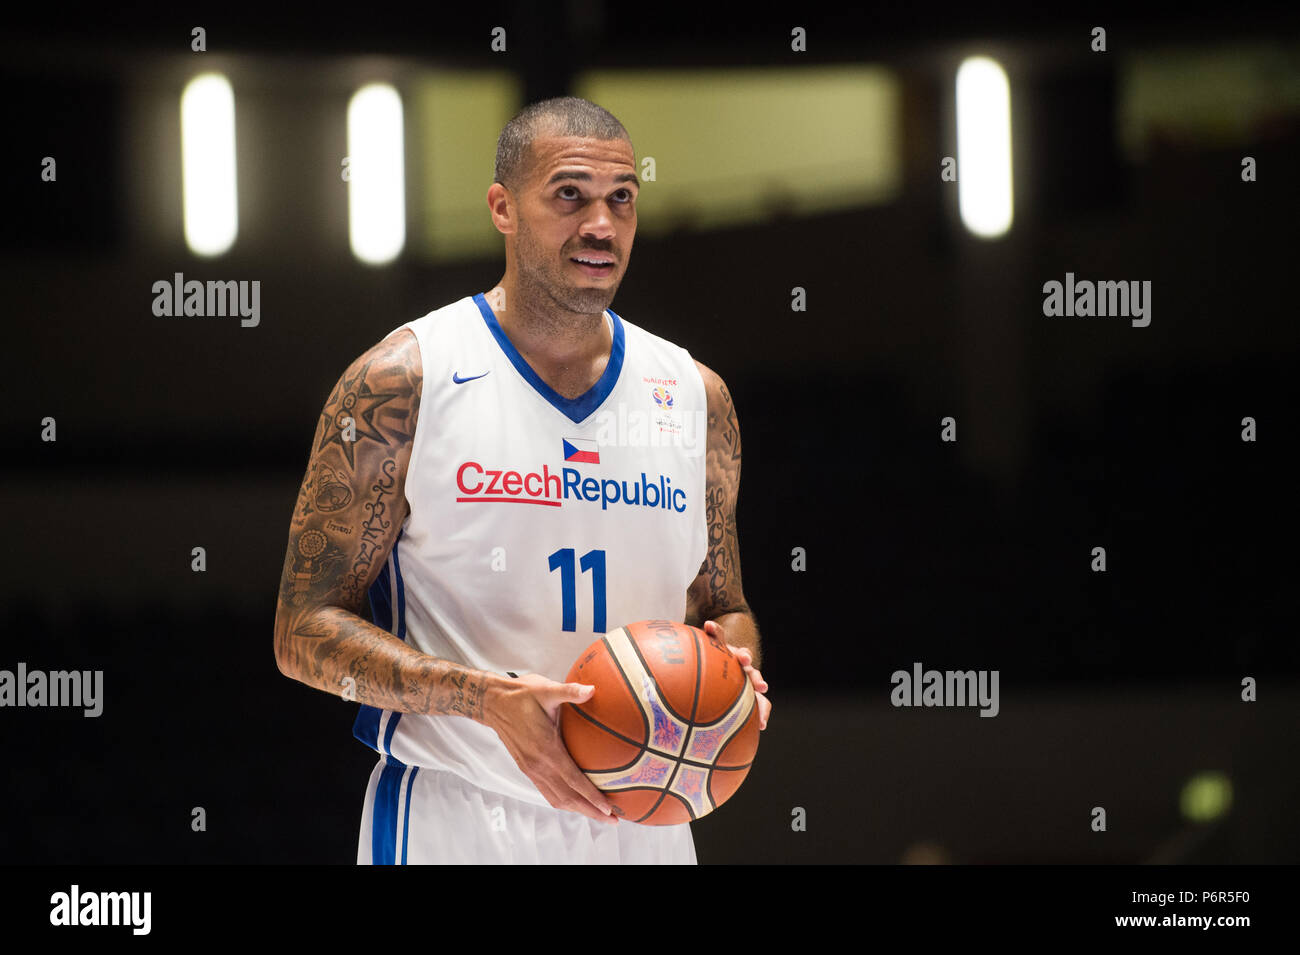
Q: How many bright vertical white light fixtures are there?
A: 3